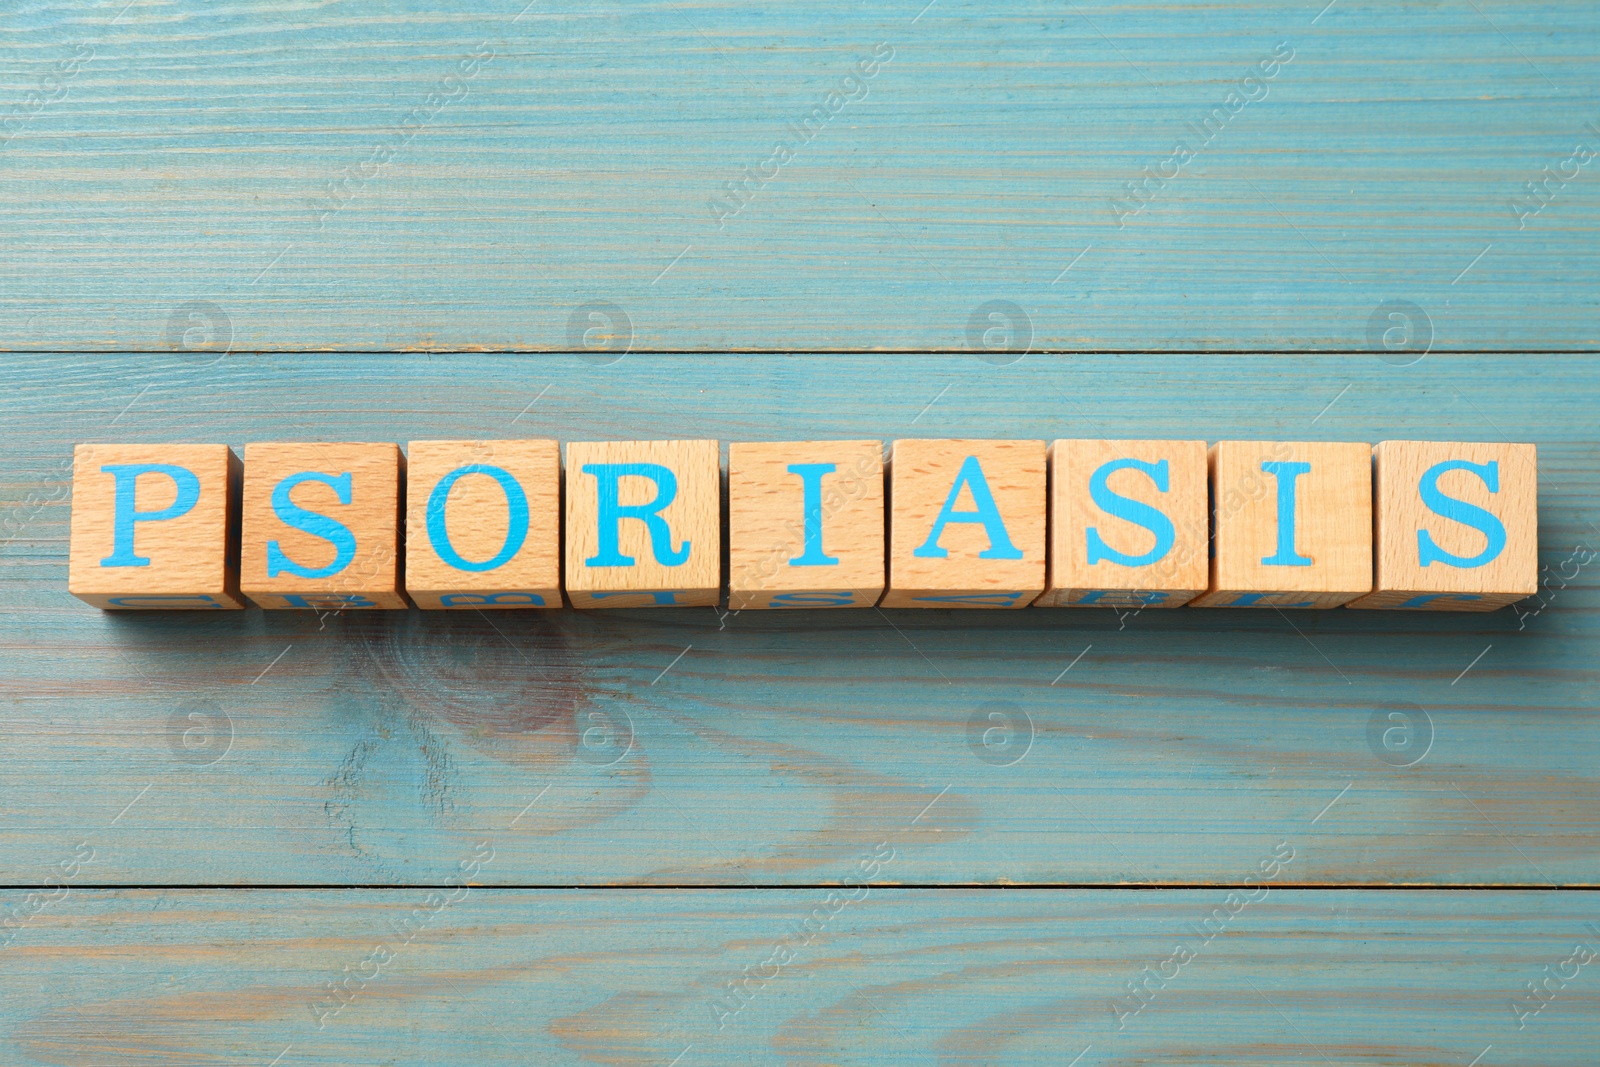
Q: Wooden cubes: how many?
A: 9